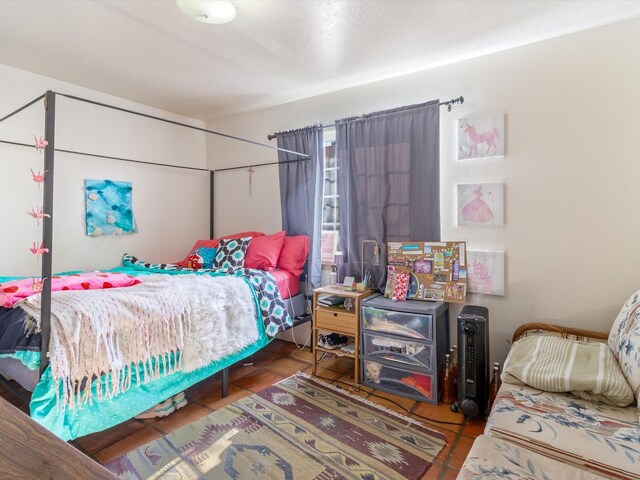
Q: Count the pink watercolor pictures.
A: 3